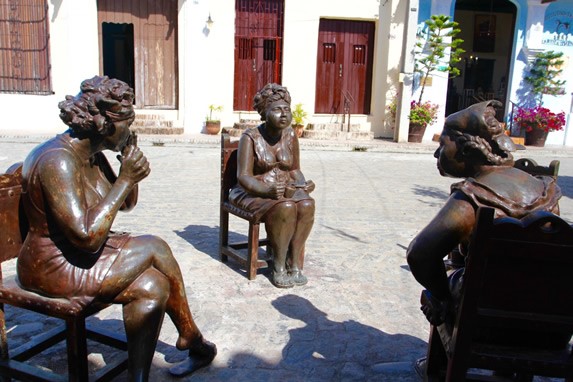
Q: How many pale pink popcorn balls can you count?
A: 0